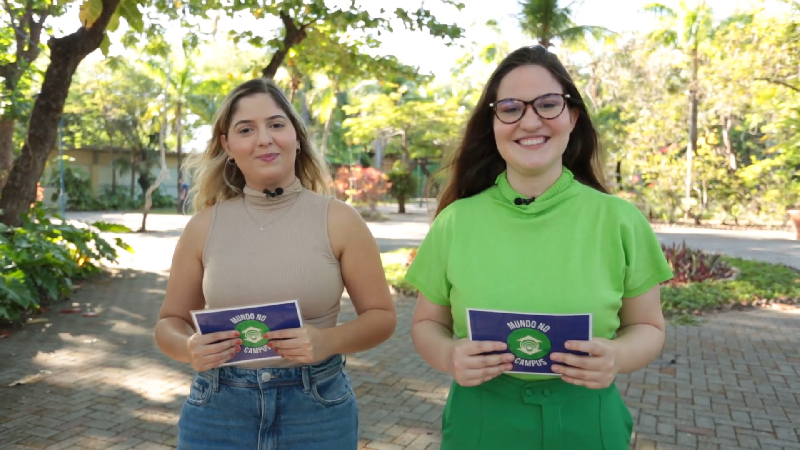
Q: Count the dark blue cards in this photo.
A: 2